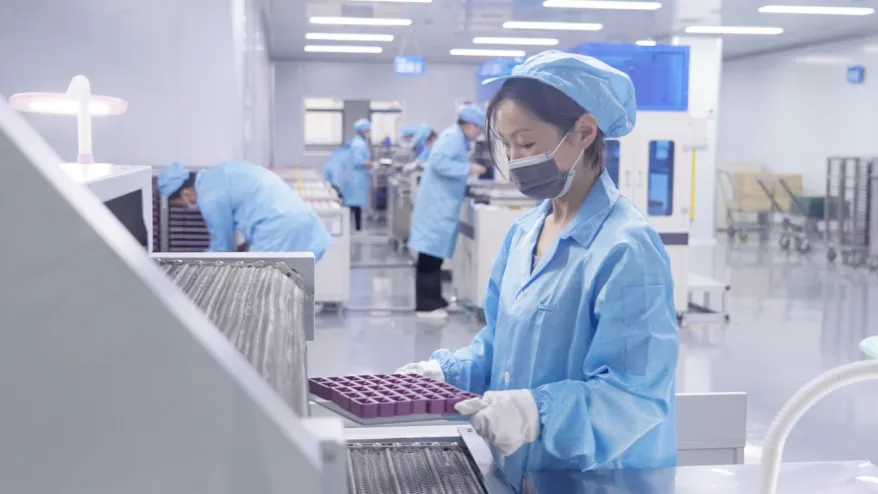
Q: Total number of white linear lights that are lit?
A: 11